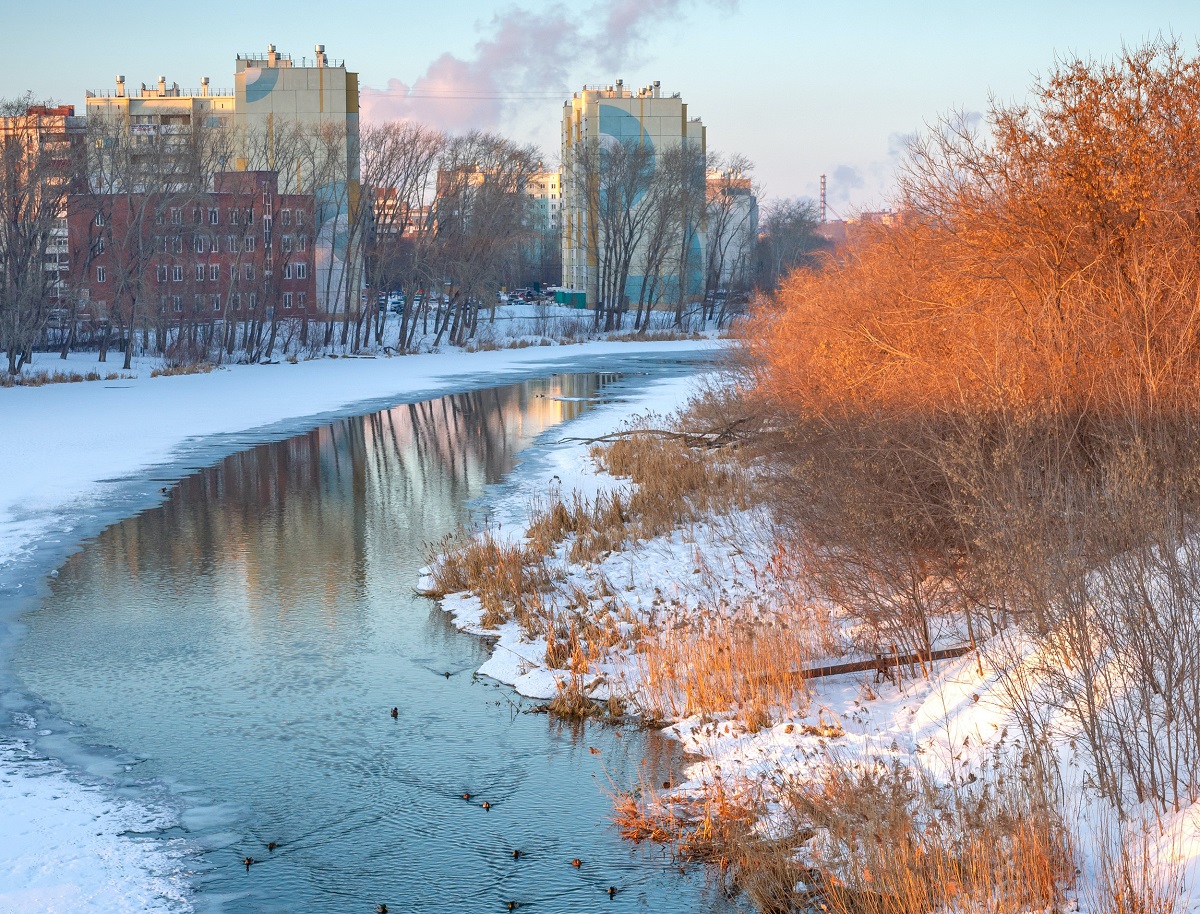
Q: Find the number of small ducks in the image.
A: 11